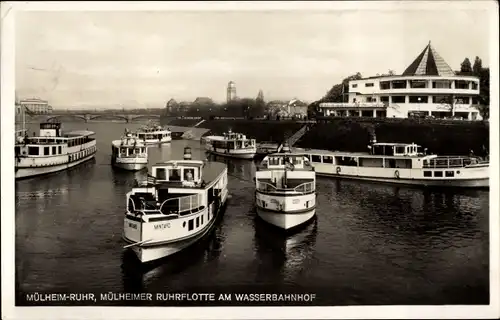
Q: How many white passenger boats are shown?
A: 7